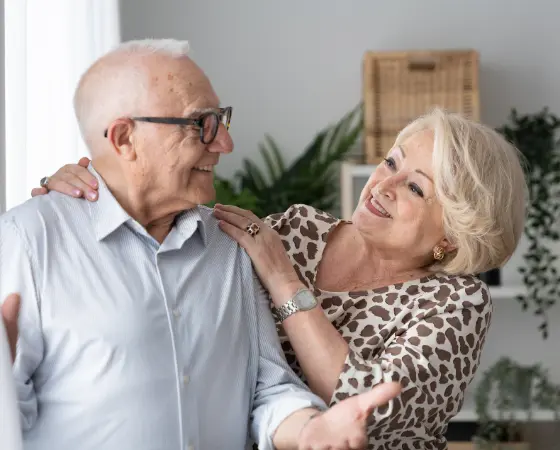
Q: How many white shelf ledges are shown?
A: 2